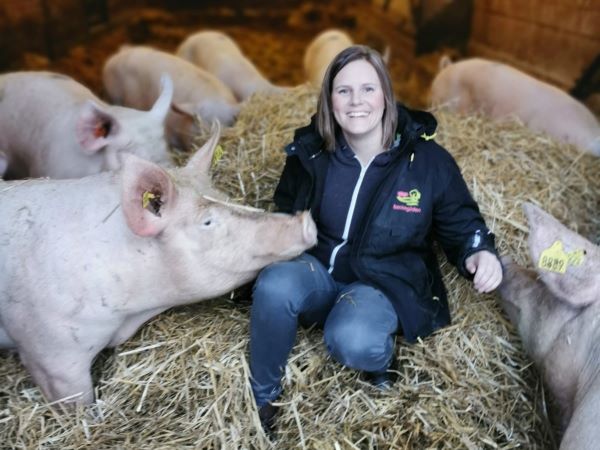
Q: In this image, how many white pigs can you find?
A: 7